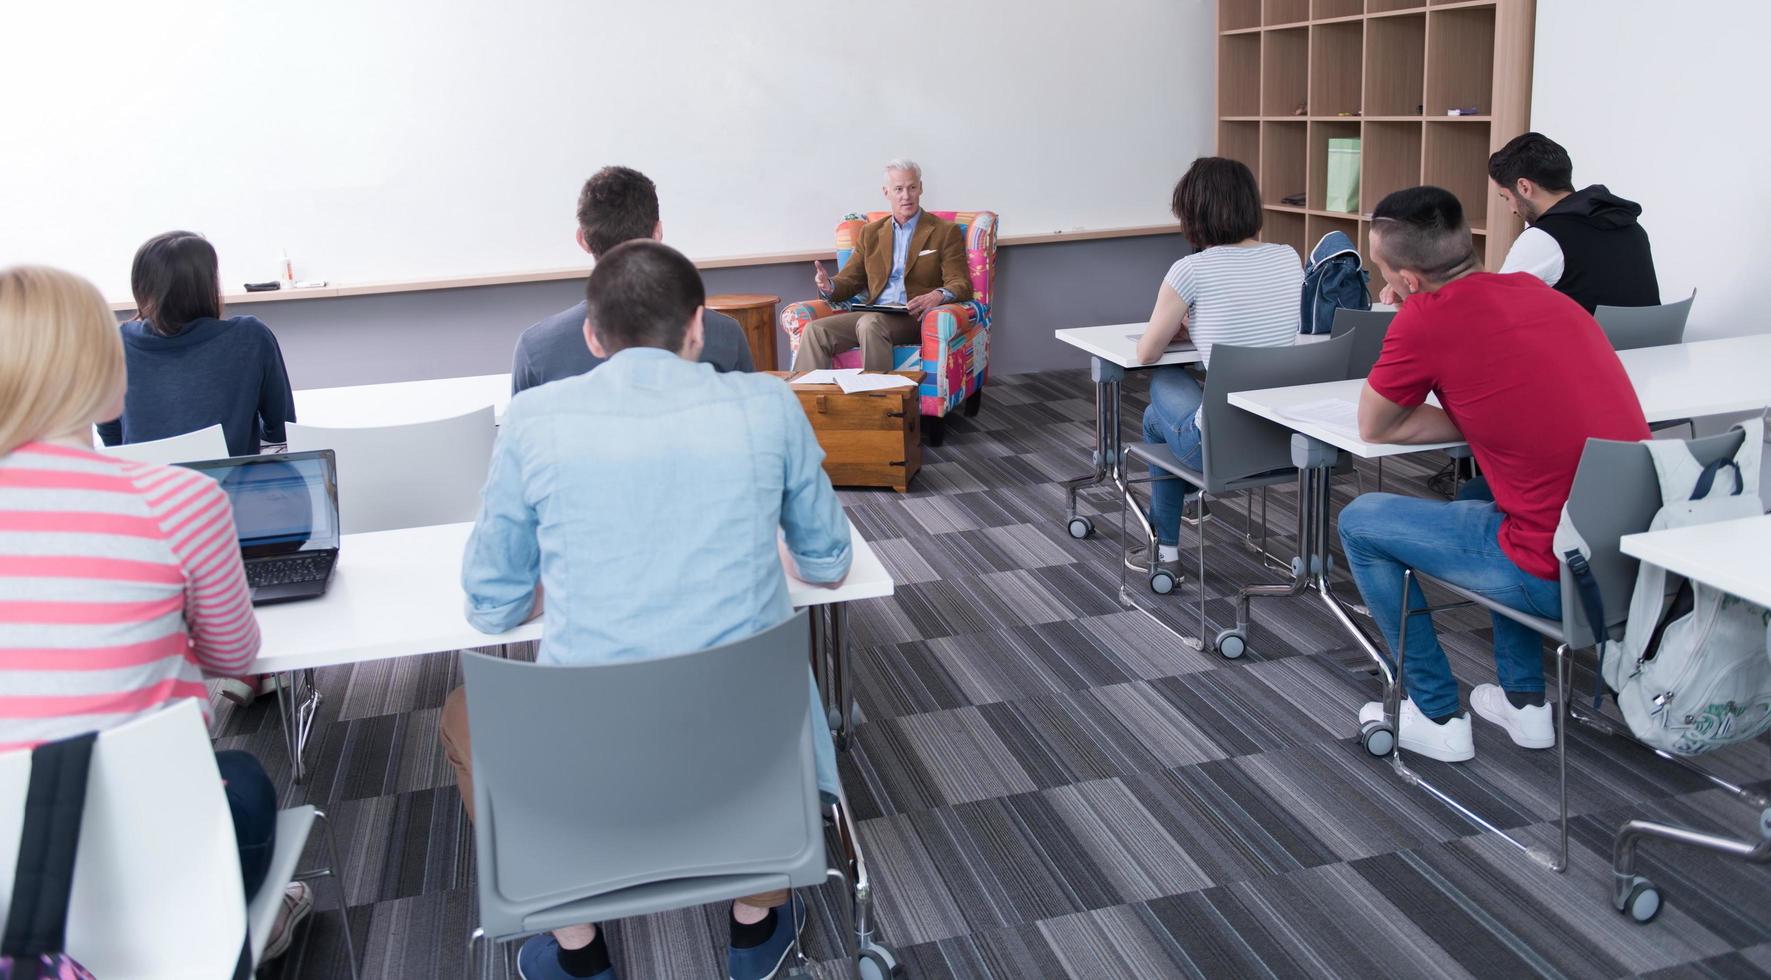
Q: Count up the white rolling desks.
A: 5